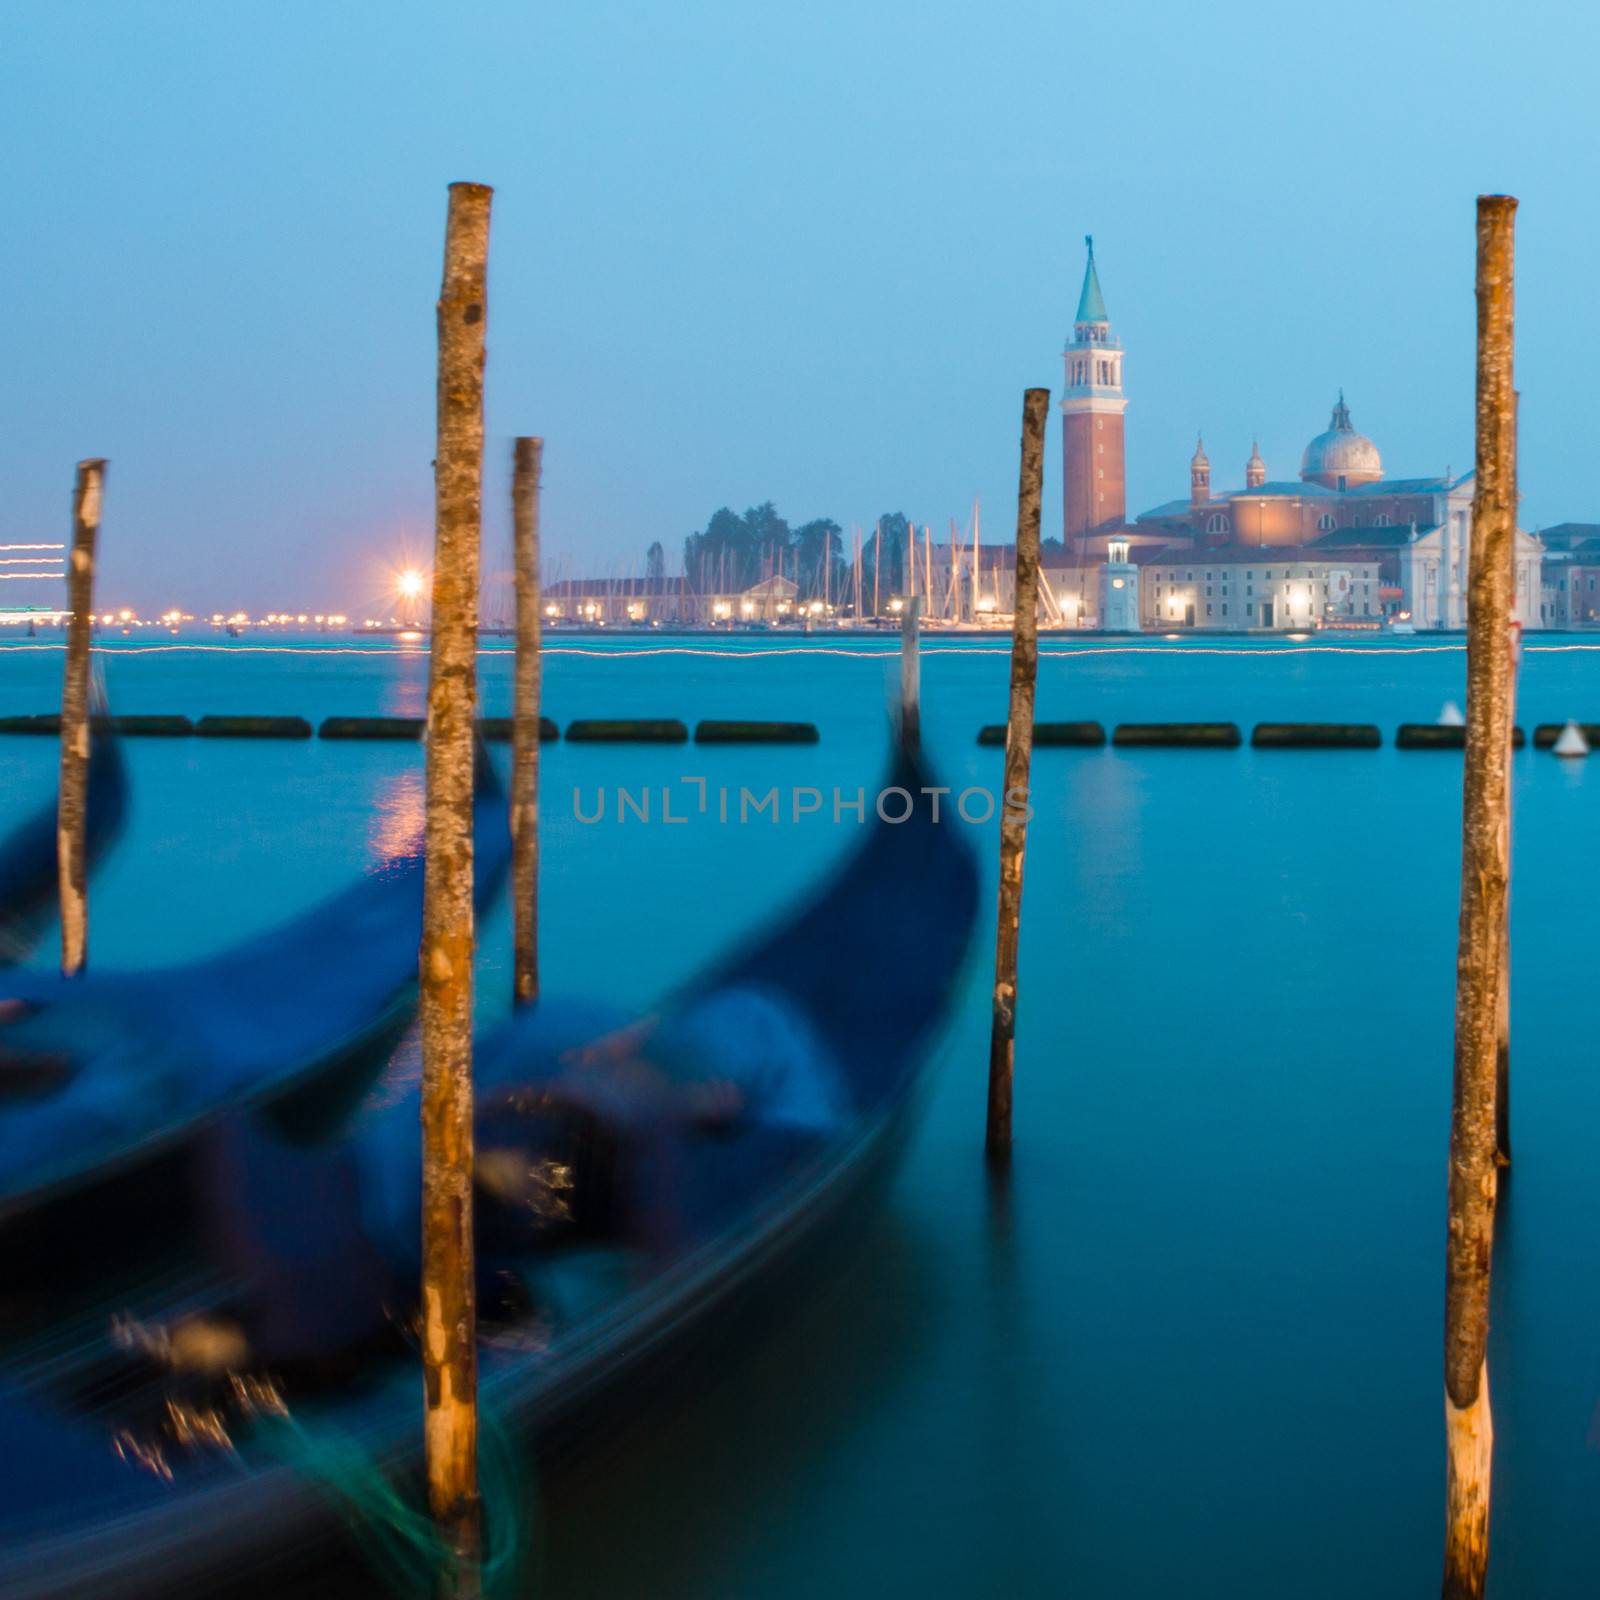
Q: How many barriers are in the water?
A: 12